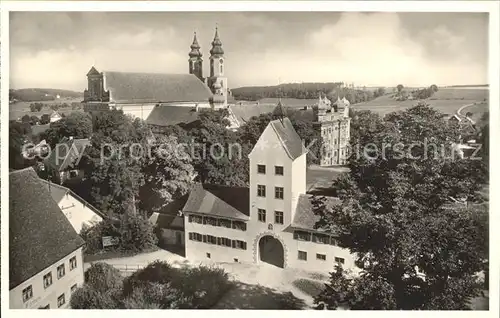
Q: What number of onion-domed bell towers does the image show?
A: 2